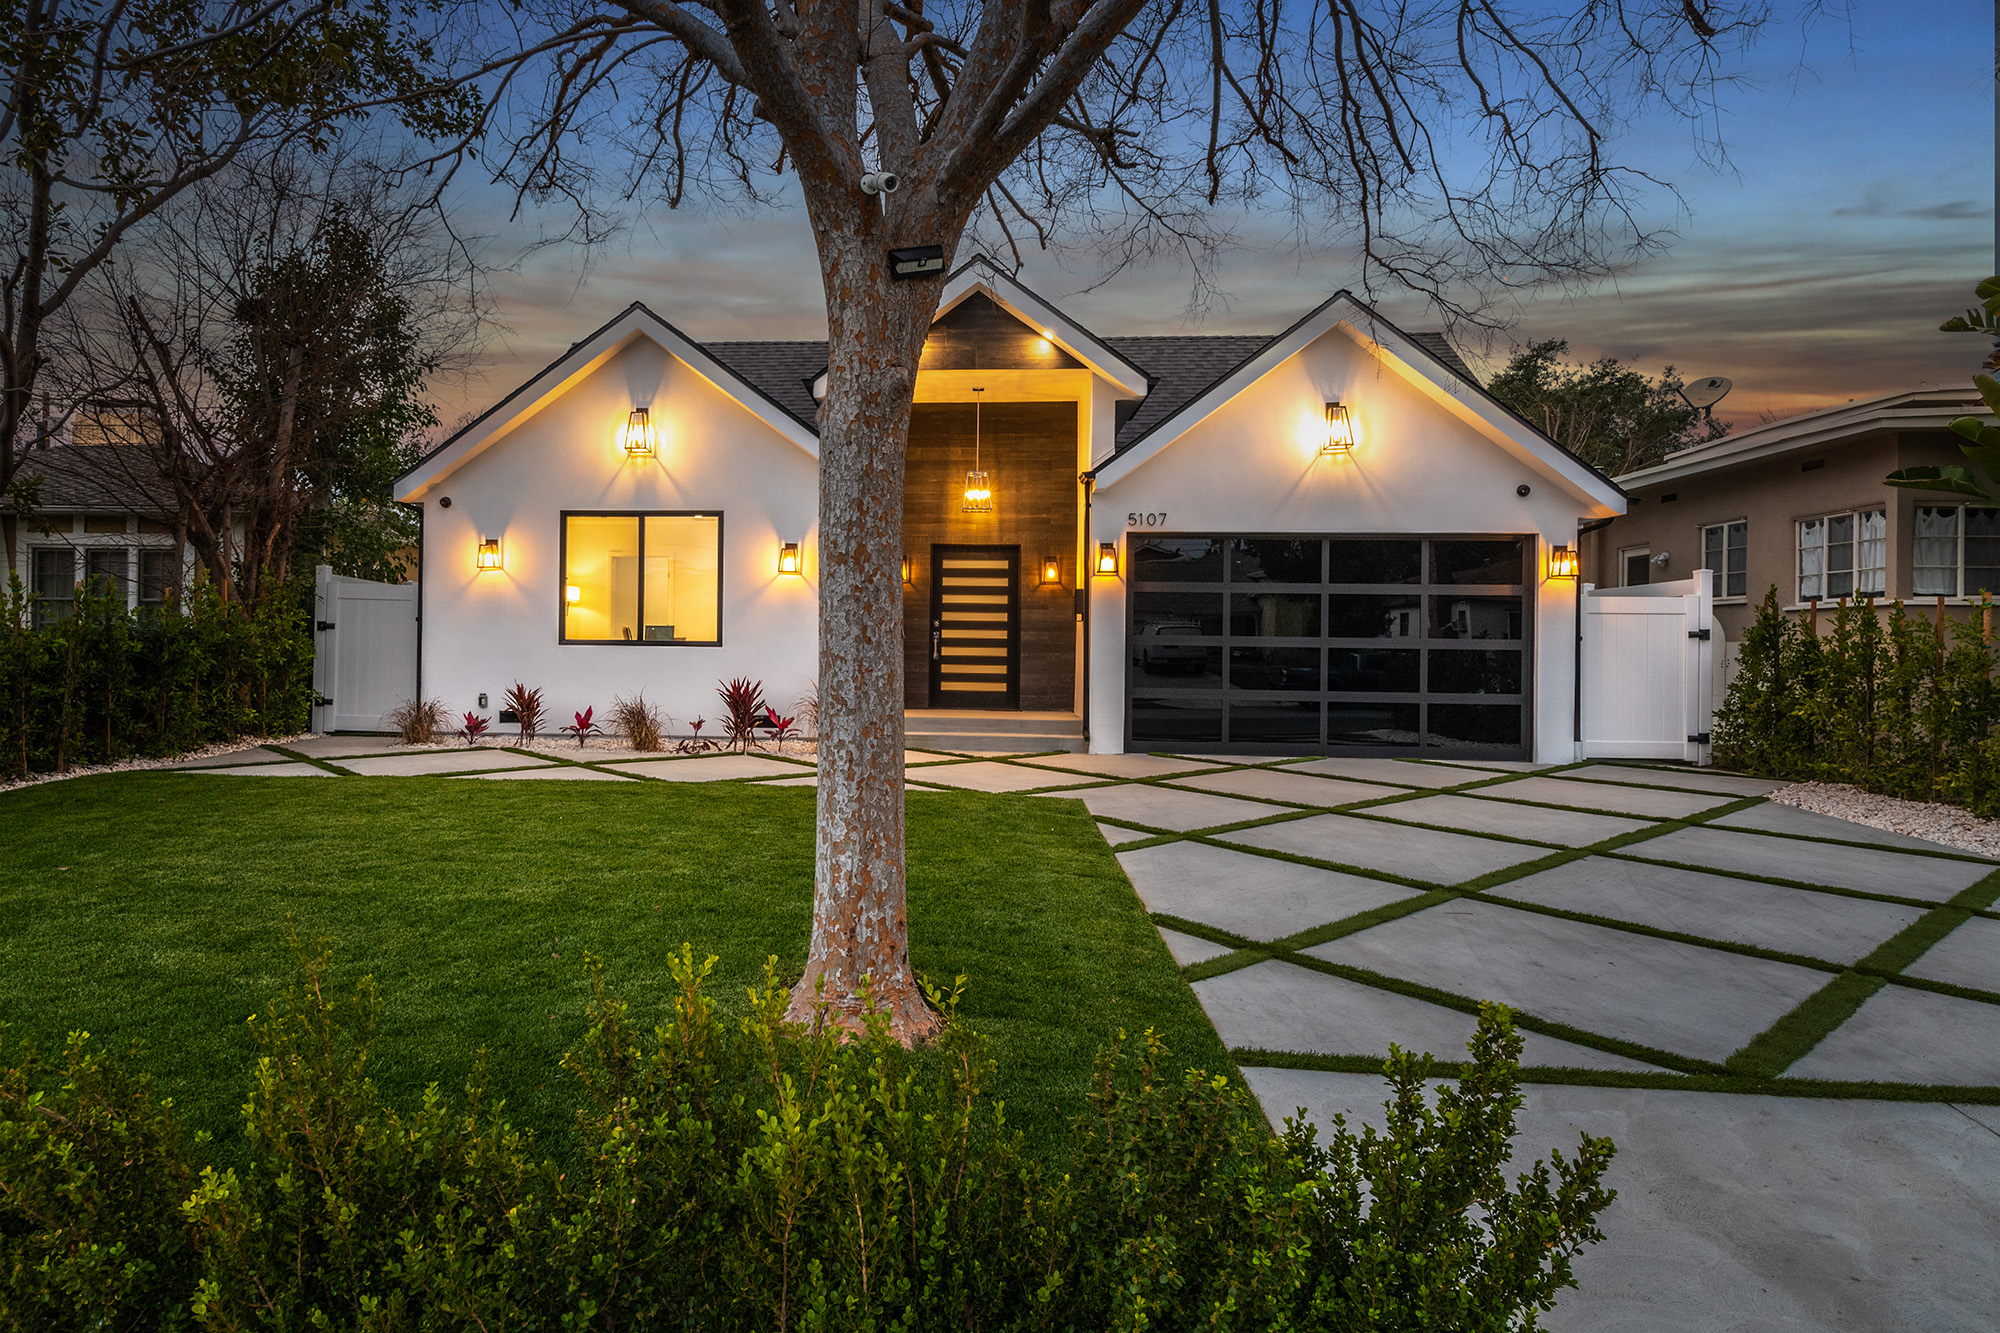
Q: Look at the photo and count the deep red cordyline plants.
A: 6